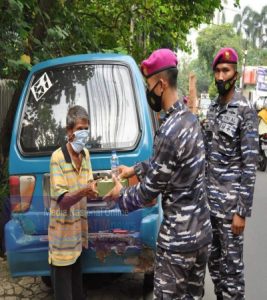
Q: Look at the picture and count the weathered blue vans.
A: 1